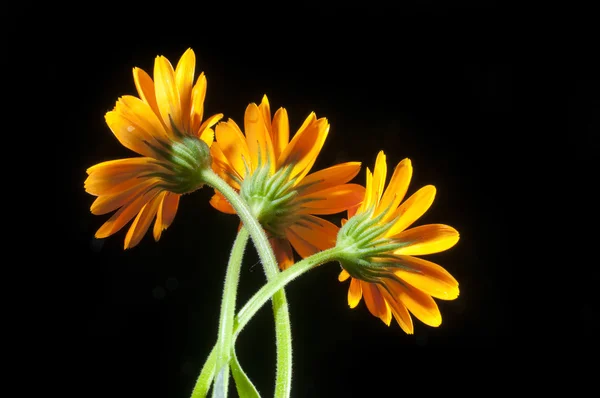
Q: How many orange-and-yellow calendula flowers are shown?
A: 3